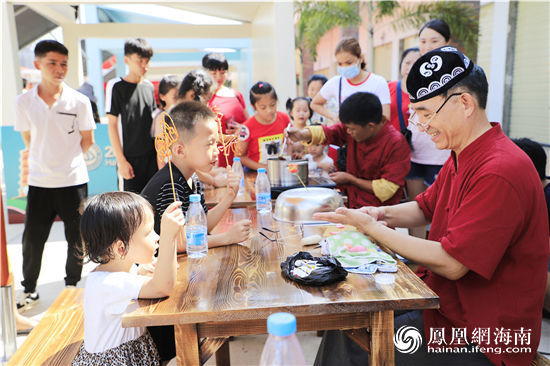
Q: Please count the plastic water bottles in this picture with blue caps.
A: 4